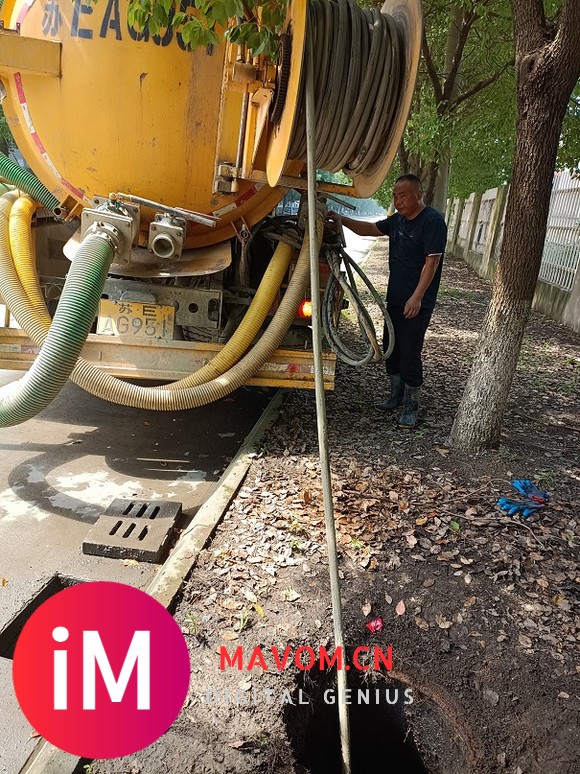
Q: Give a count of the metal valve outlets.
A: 2